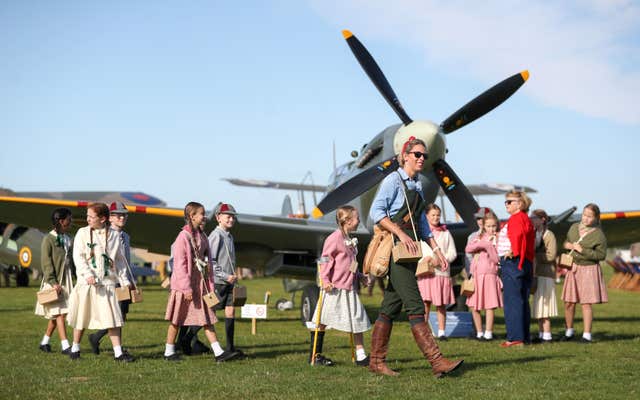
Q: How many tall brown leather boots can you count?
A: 2